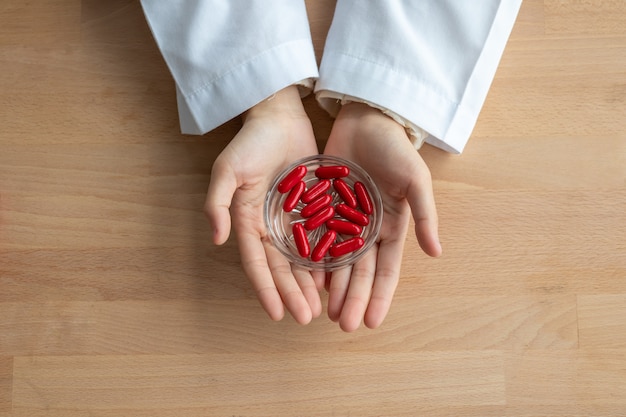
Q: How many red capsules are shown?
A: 13